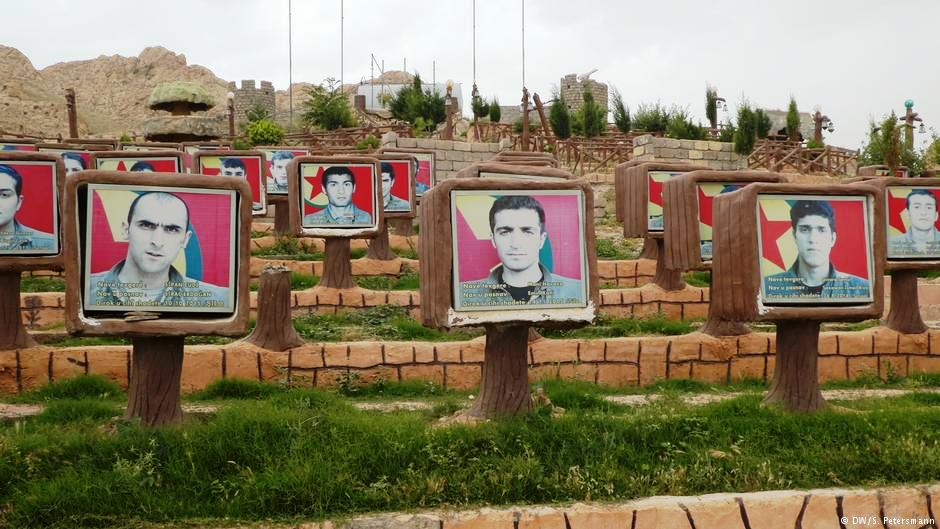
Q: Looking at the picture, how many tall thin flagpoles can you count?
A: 4